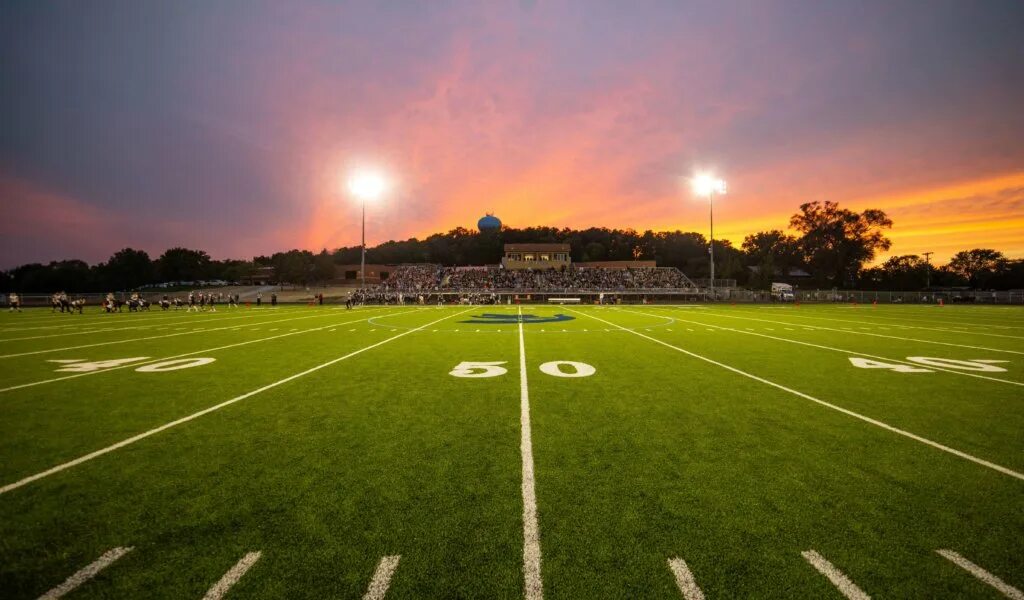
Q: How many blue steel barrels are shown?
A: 0